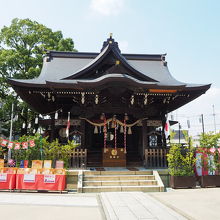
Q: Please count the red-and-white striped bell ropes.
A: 3